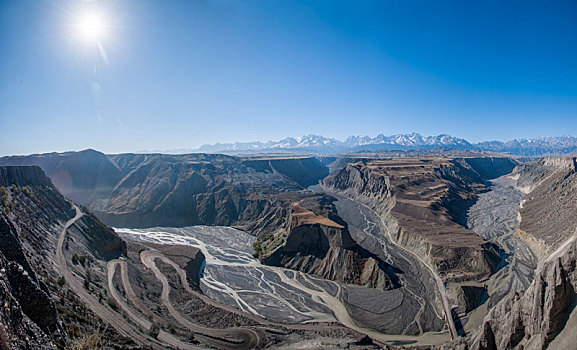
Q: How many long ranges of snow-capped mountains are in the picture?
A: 1